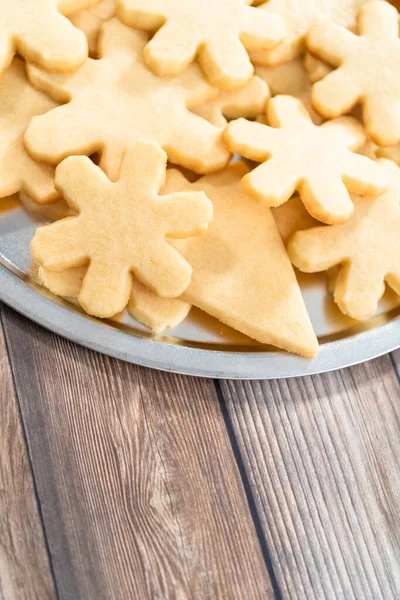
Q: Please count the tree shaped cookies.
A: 1